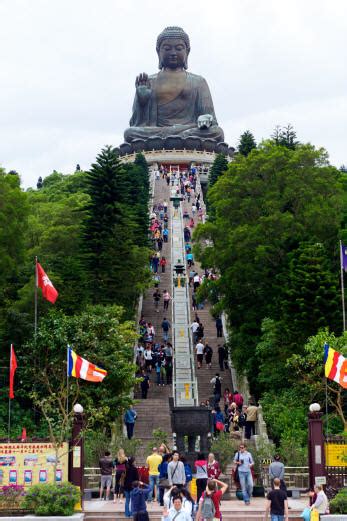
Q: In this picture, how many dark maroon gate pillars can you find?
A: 2